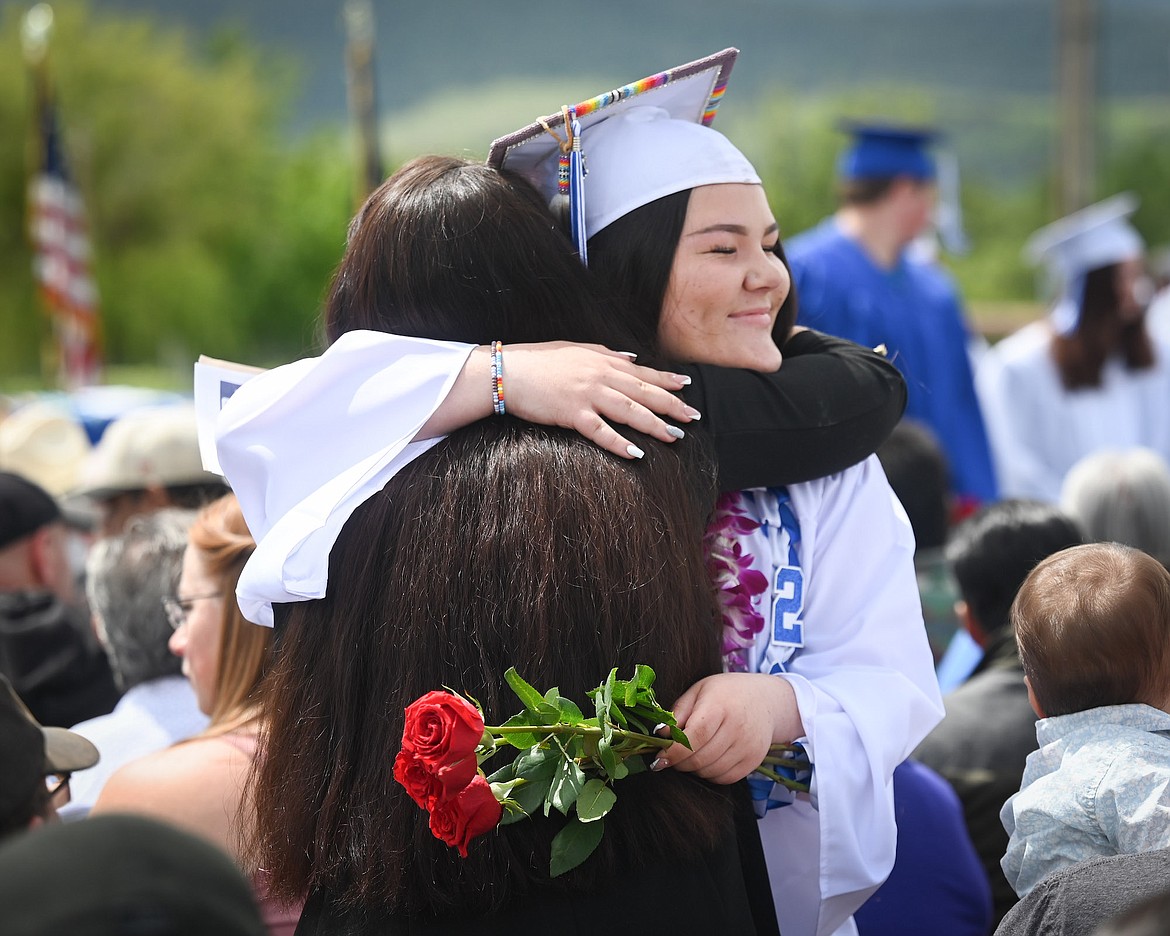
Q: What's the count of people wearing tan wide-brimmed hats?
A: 2